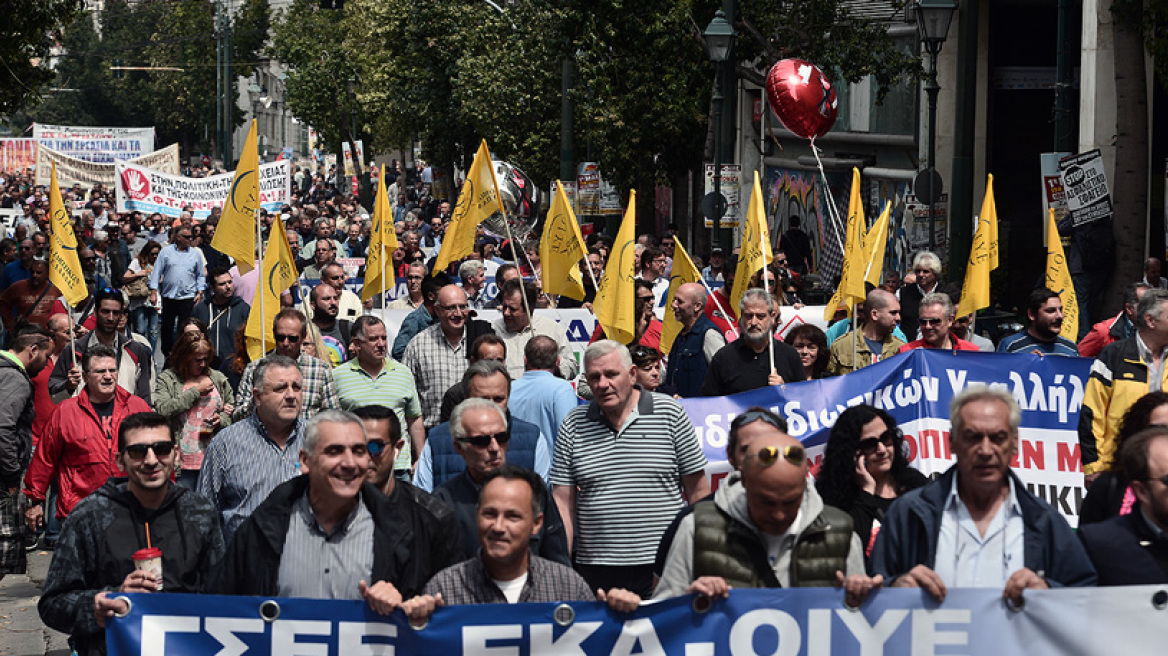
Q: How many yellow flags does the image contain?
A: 13